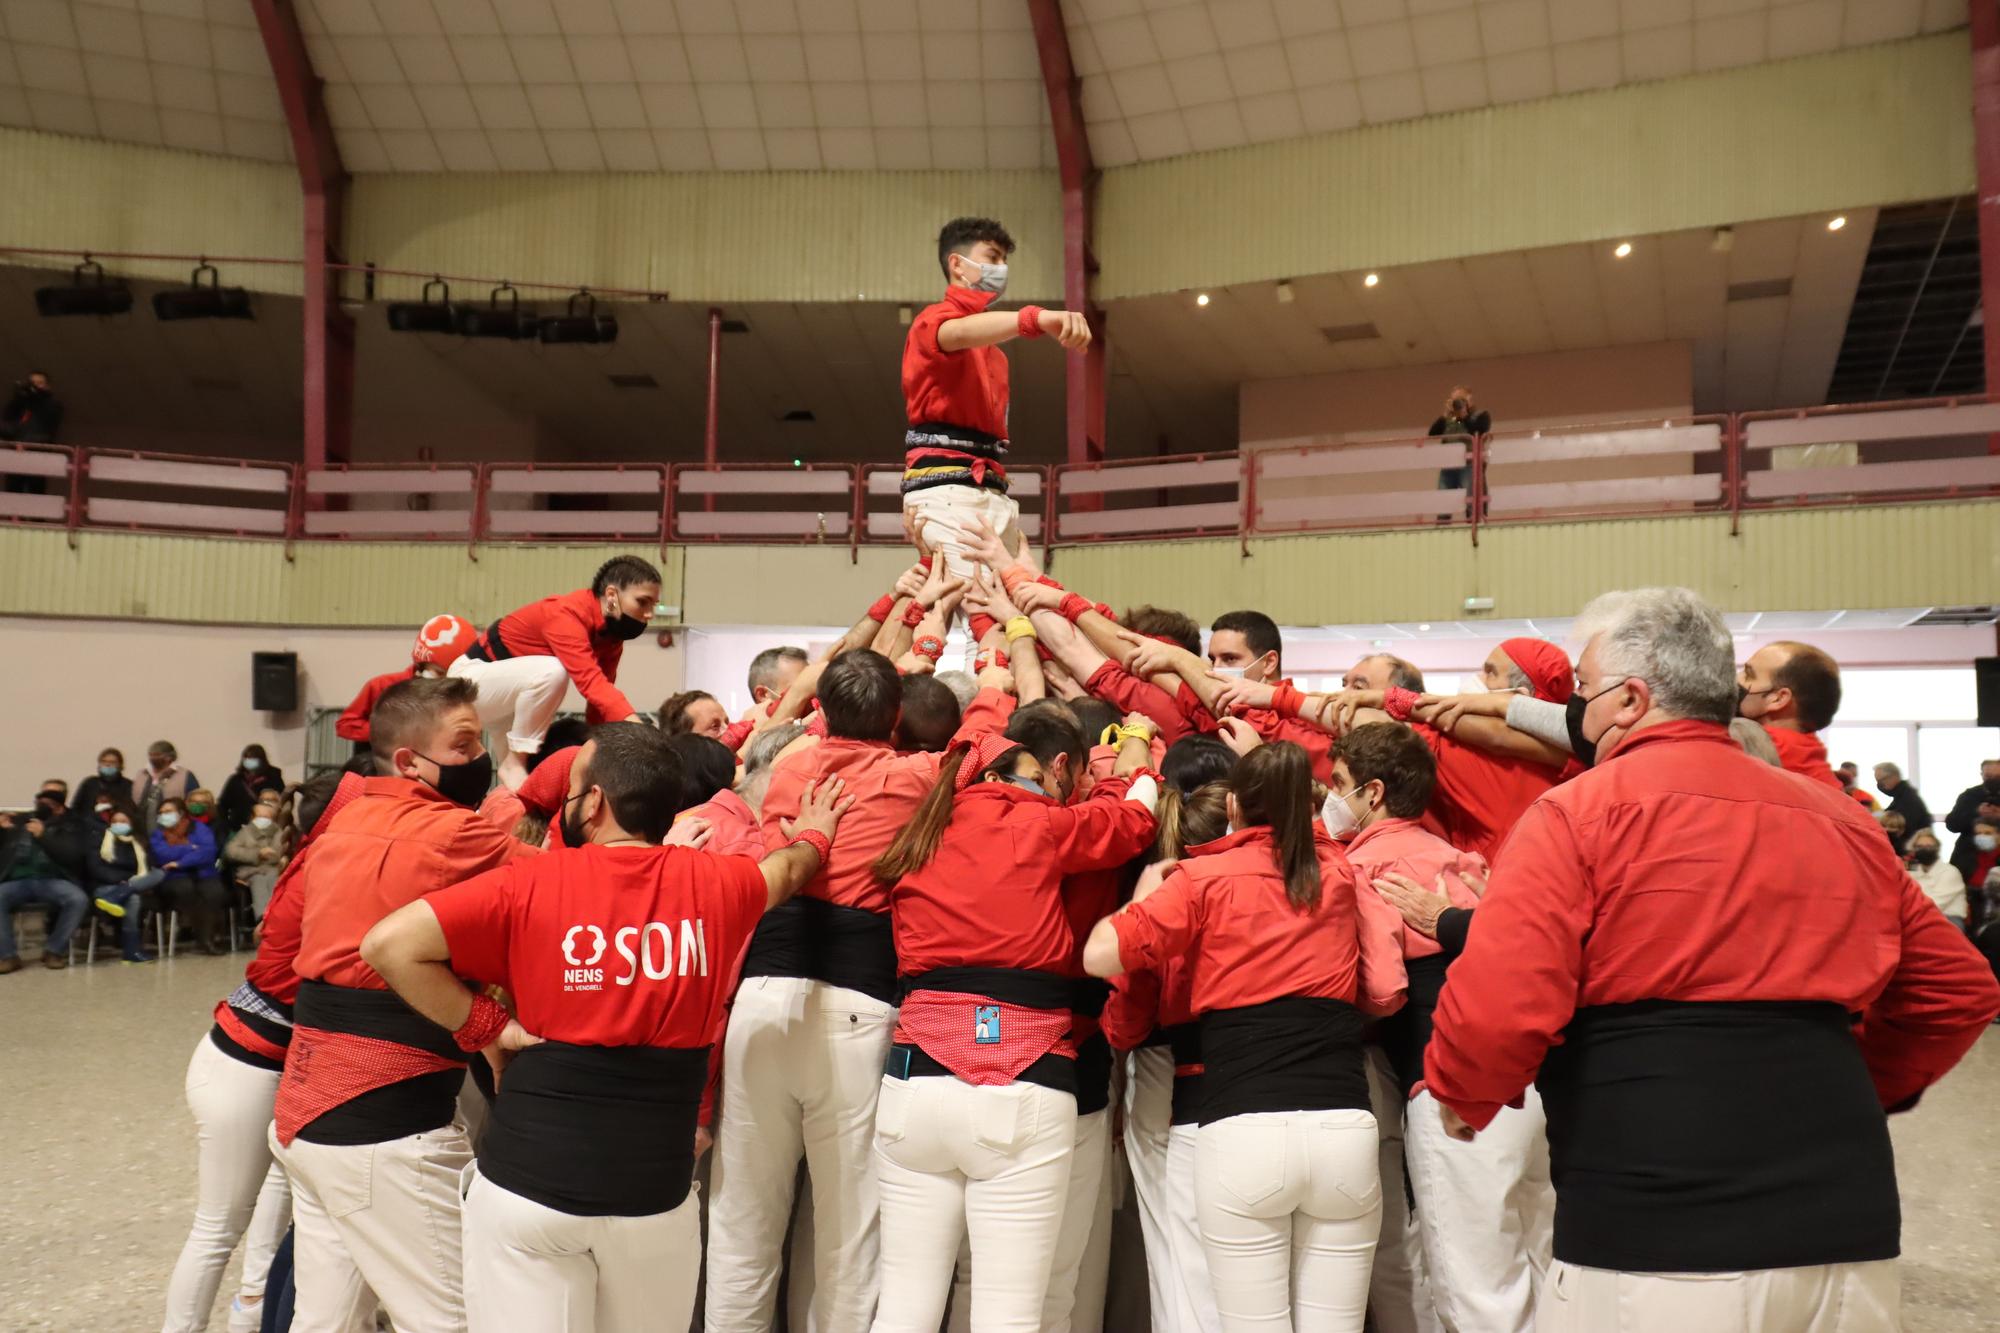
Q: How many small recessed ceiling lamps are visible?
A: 4